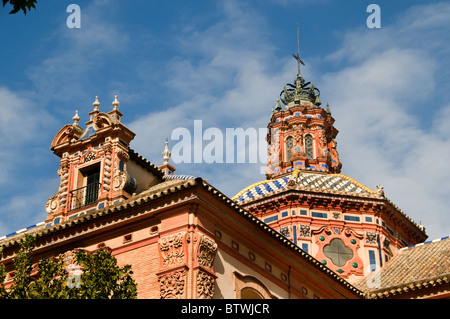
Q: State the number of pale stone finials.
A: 4